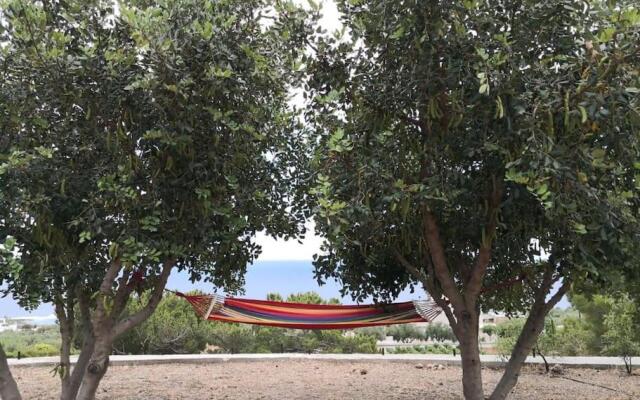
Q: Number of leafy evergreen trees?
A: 2